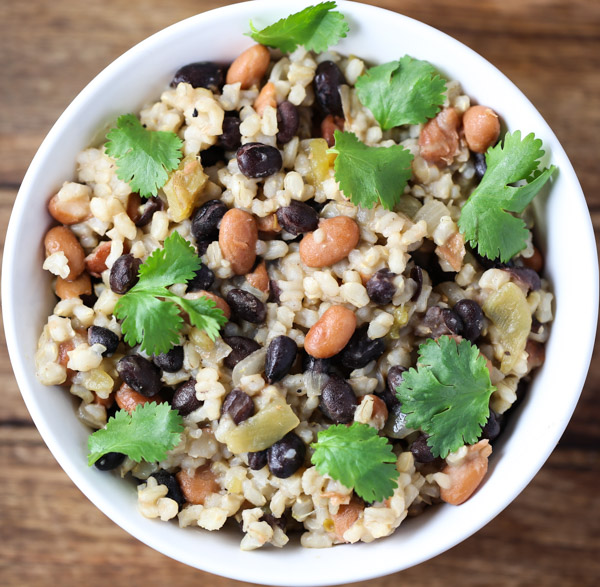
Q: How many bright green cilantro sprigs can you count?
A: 9